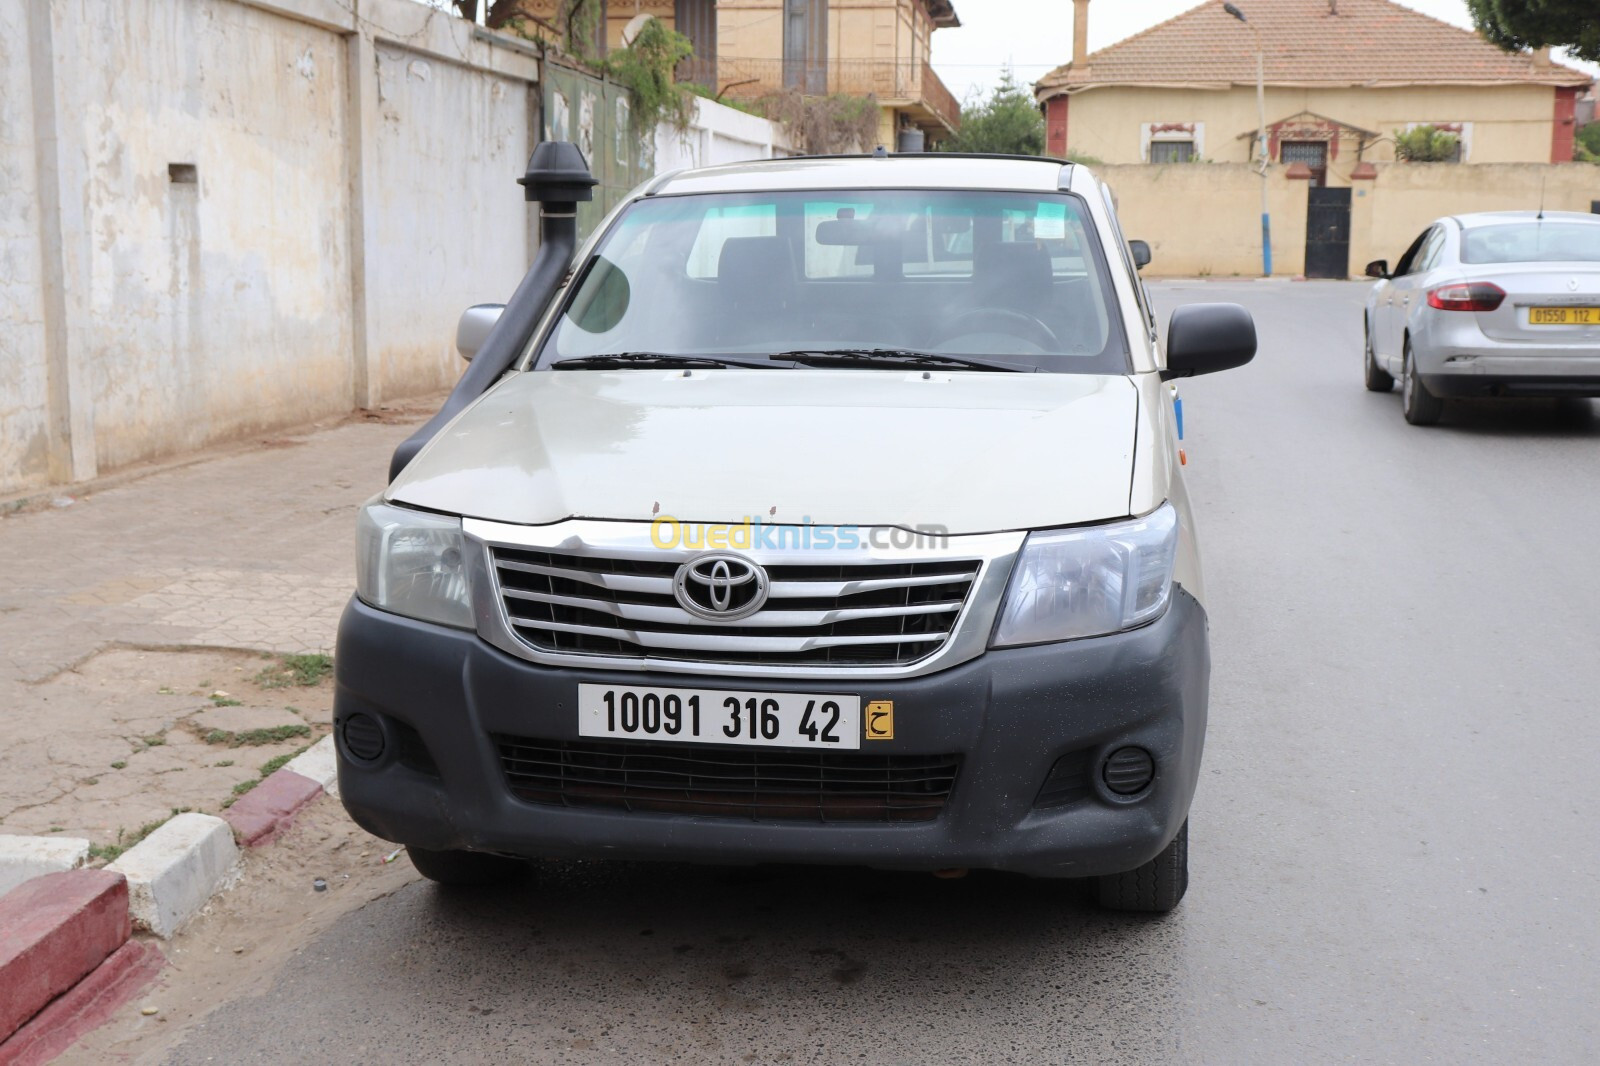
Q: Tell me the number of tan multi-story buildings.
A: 1